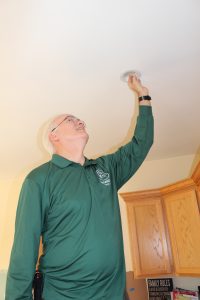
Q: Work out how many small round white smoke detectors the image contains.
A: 1